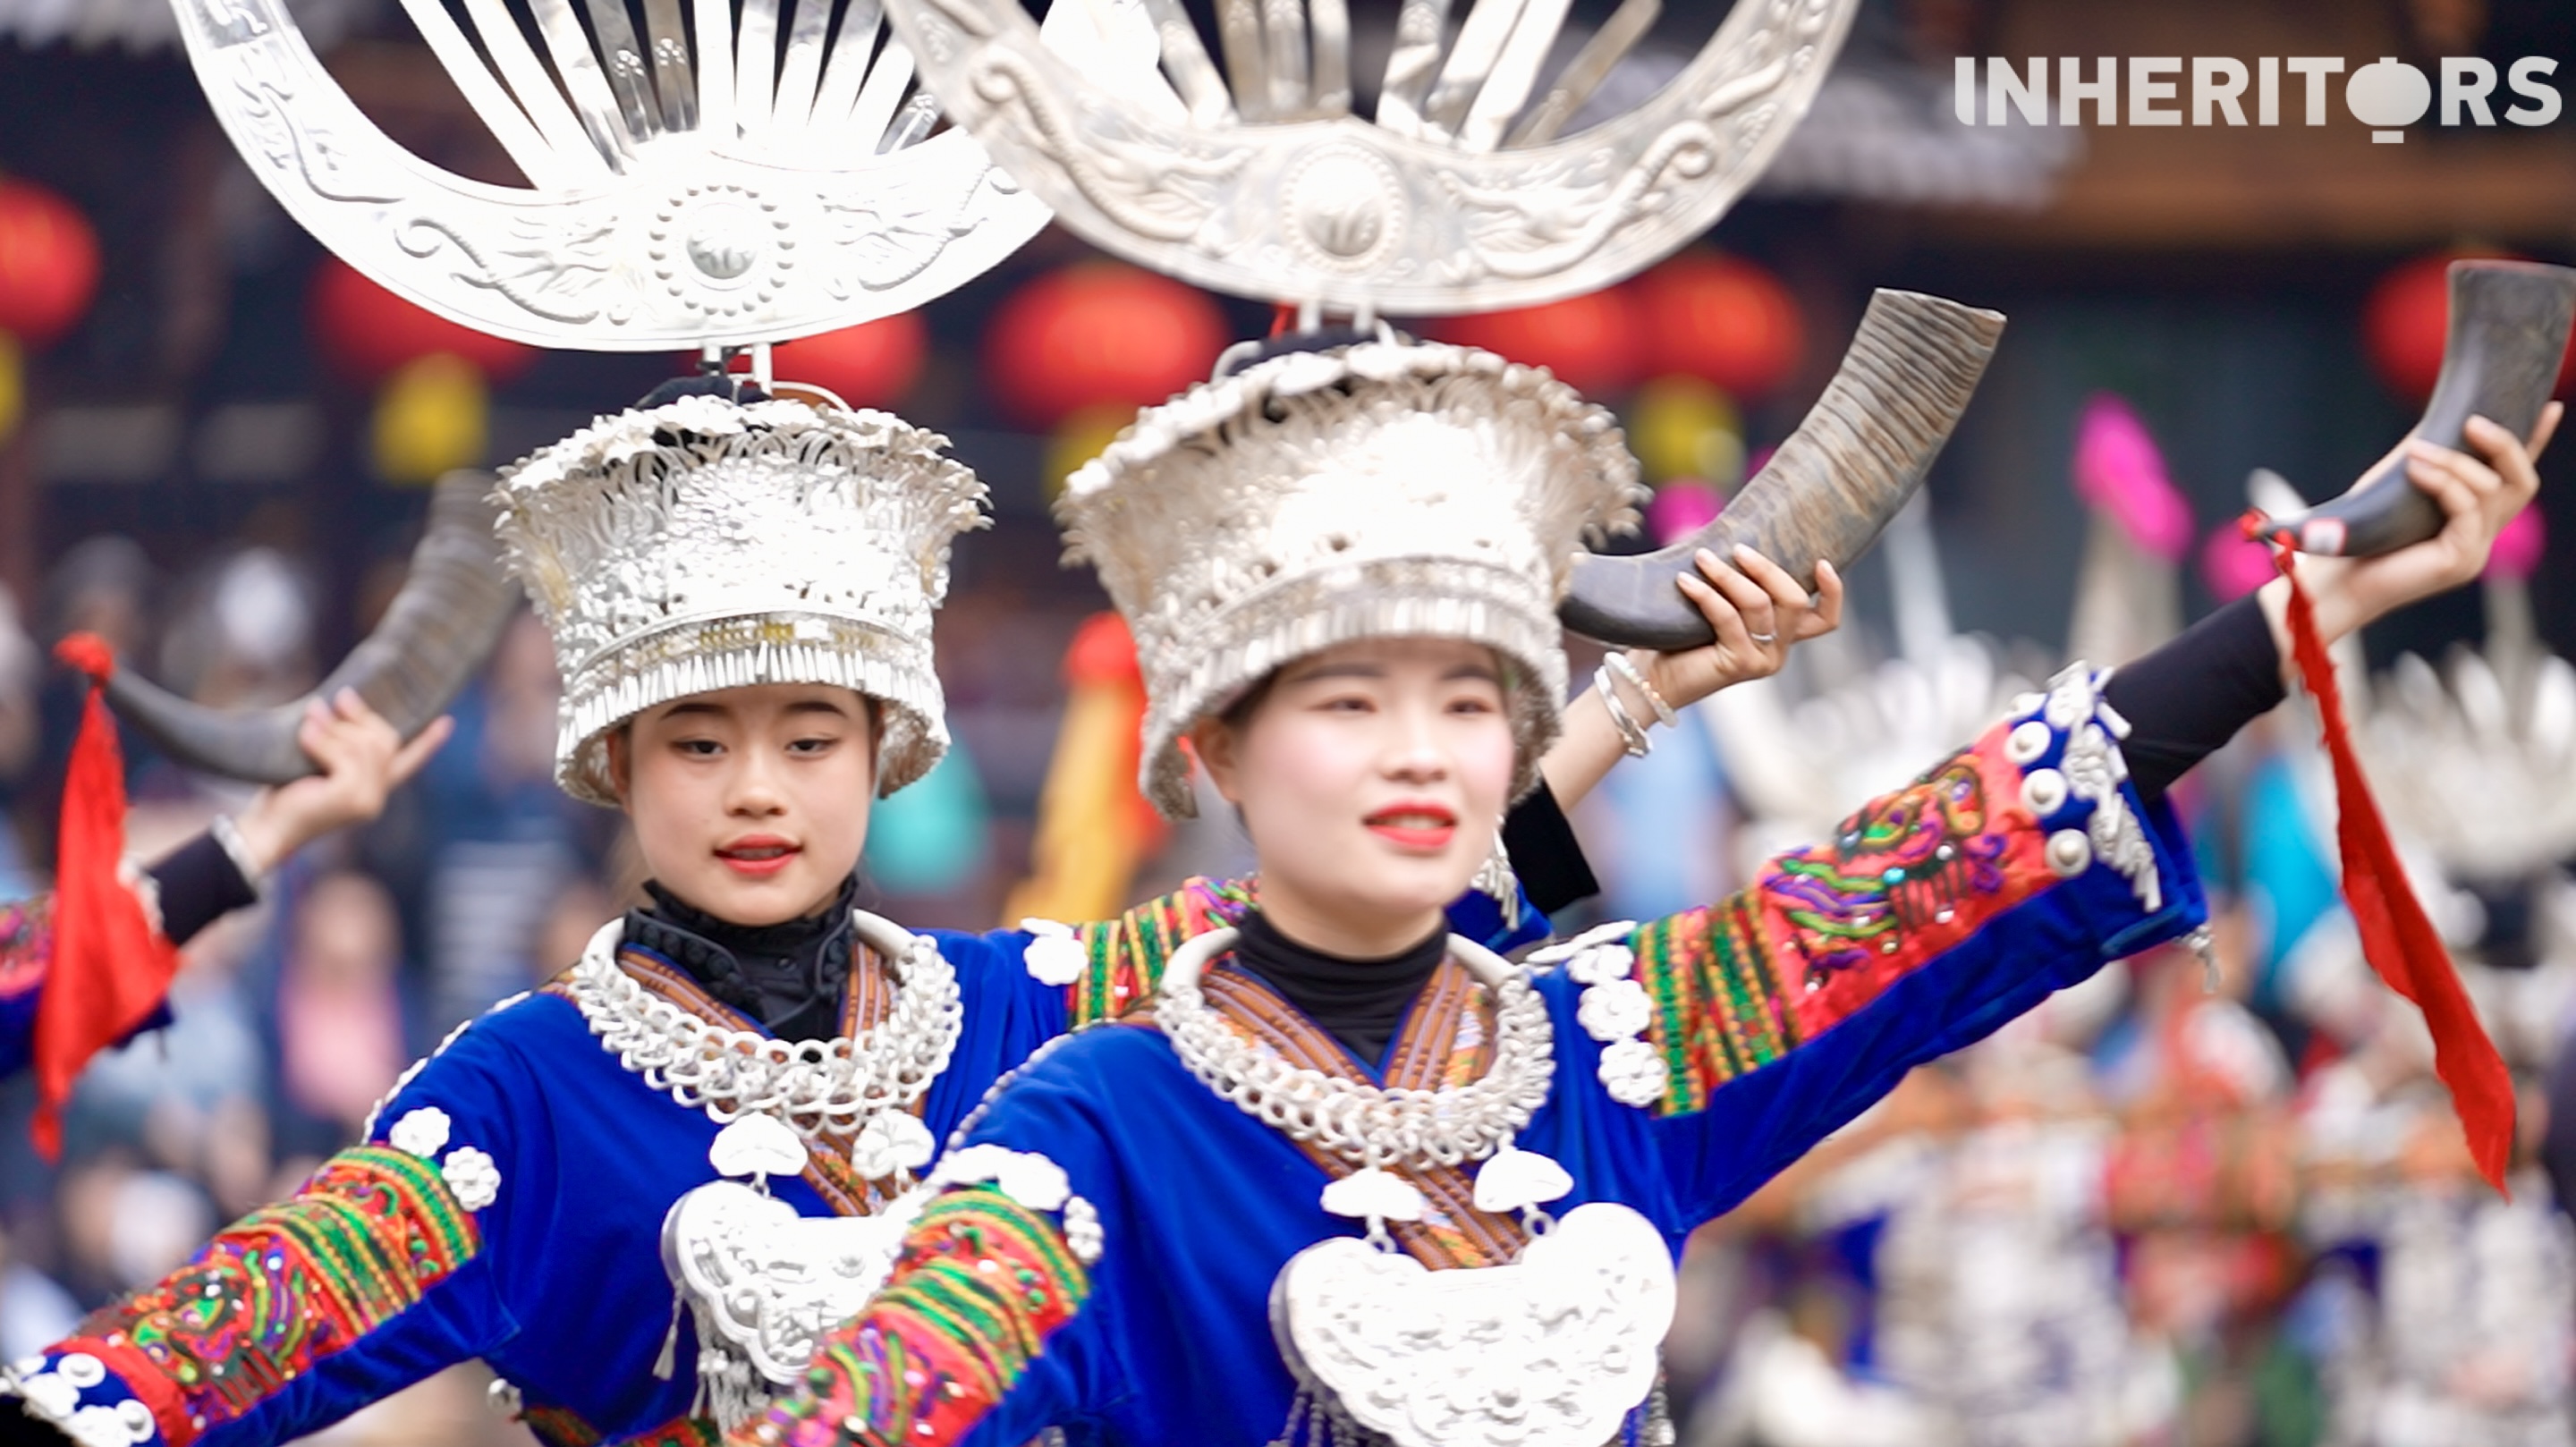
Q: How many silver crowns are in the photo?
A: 2